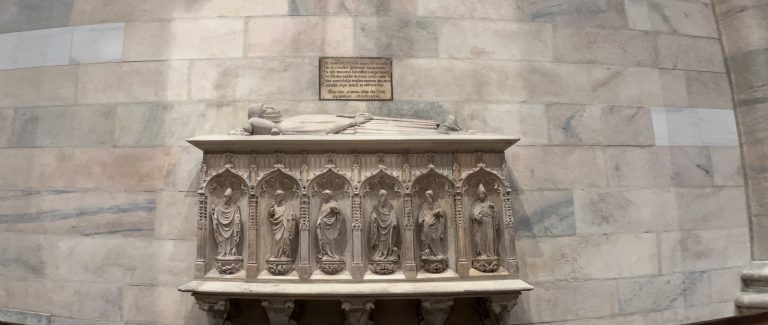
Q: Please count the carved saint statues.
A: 6